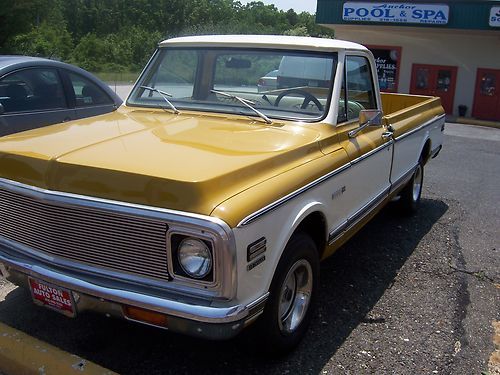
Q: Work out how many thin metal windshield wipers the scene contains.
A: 2